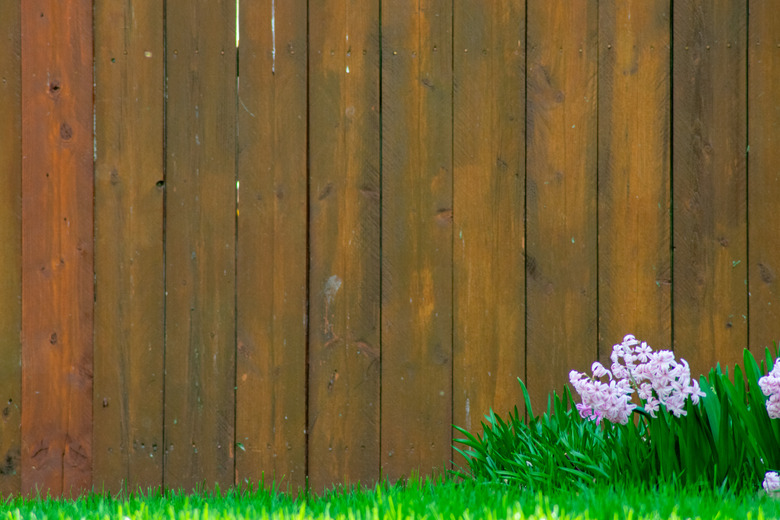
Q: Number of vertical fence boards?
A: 12